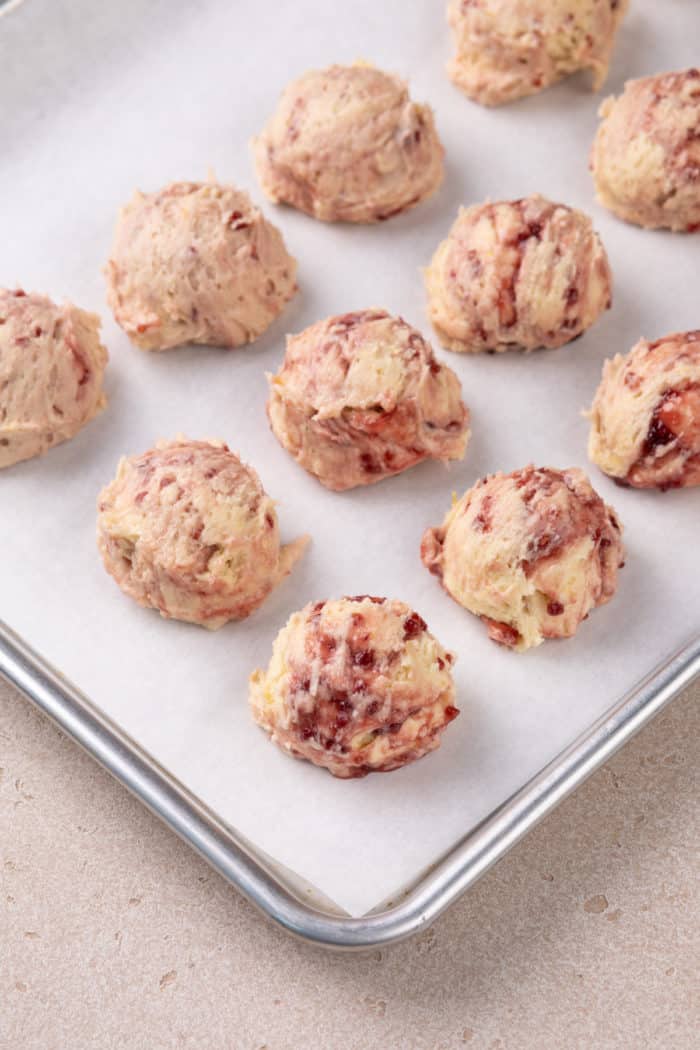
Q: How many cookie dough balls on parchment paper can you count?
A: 11